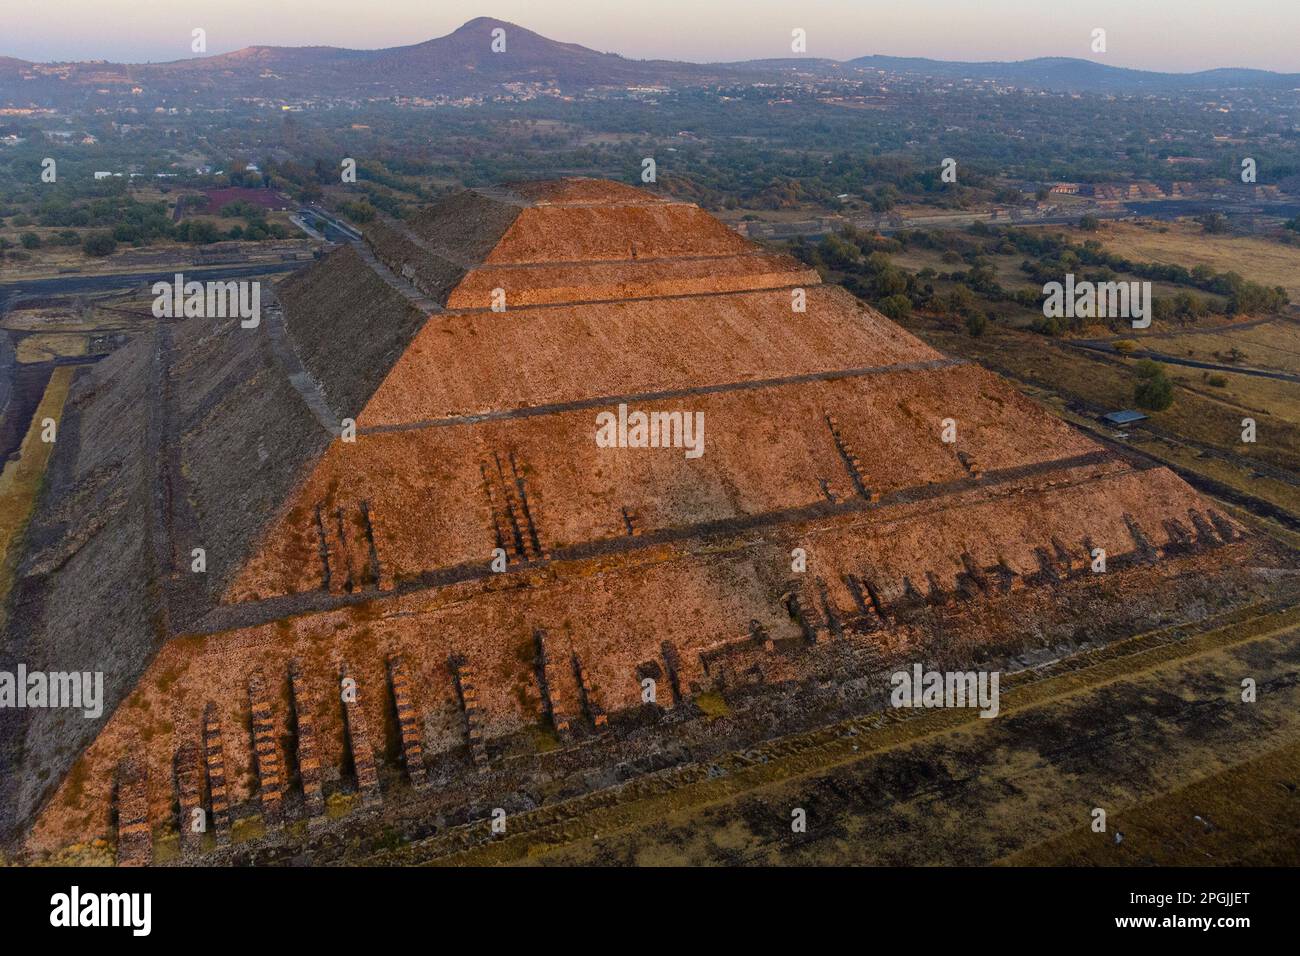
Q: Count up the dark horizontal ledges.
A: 4